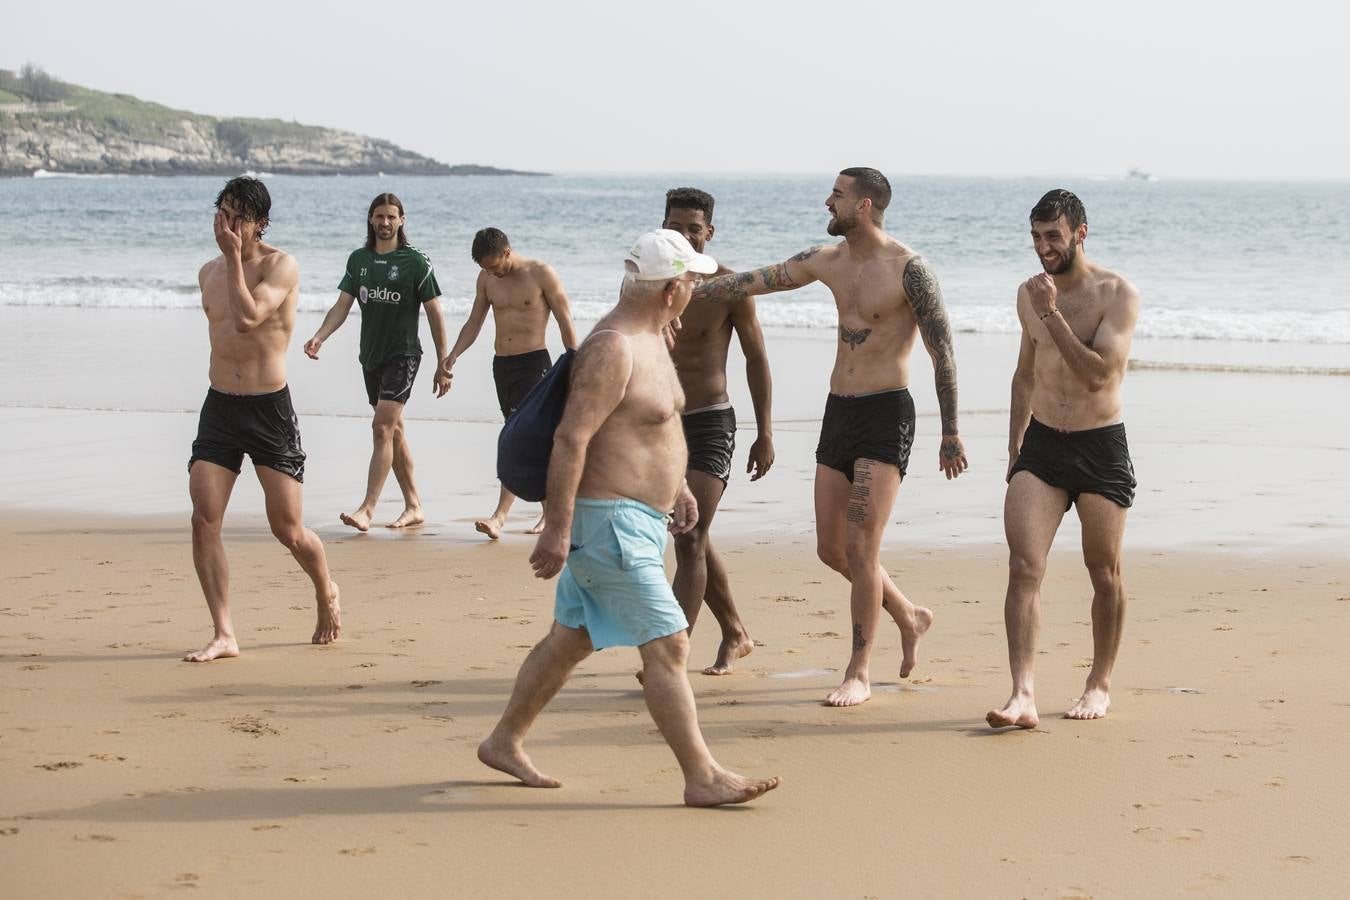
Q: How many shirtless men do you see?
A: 6